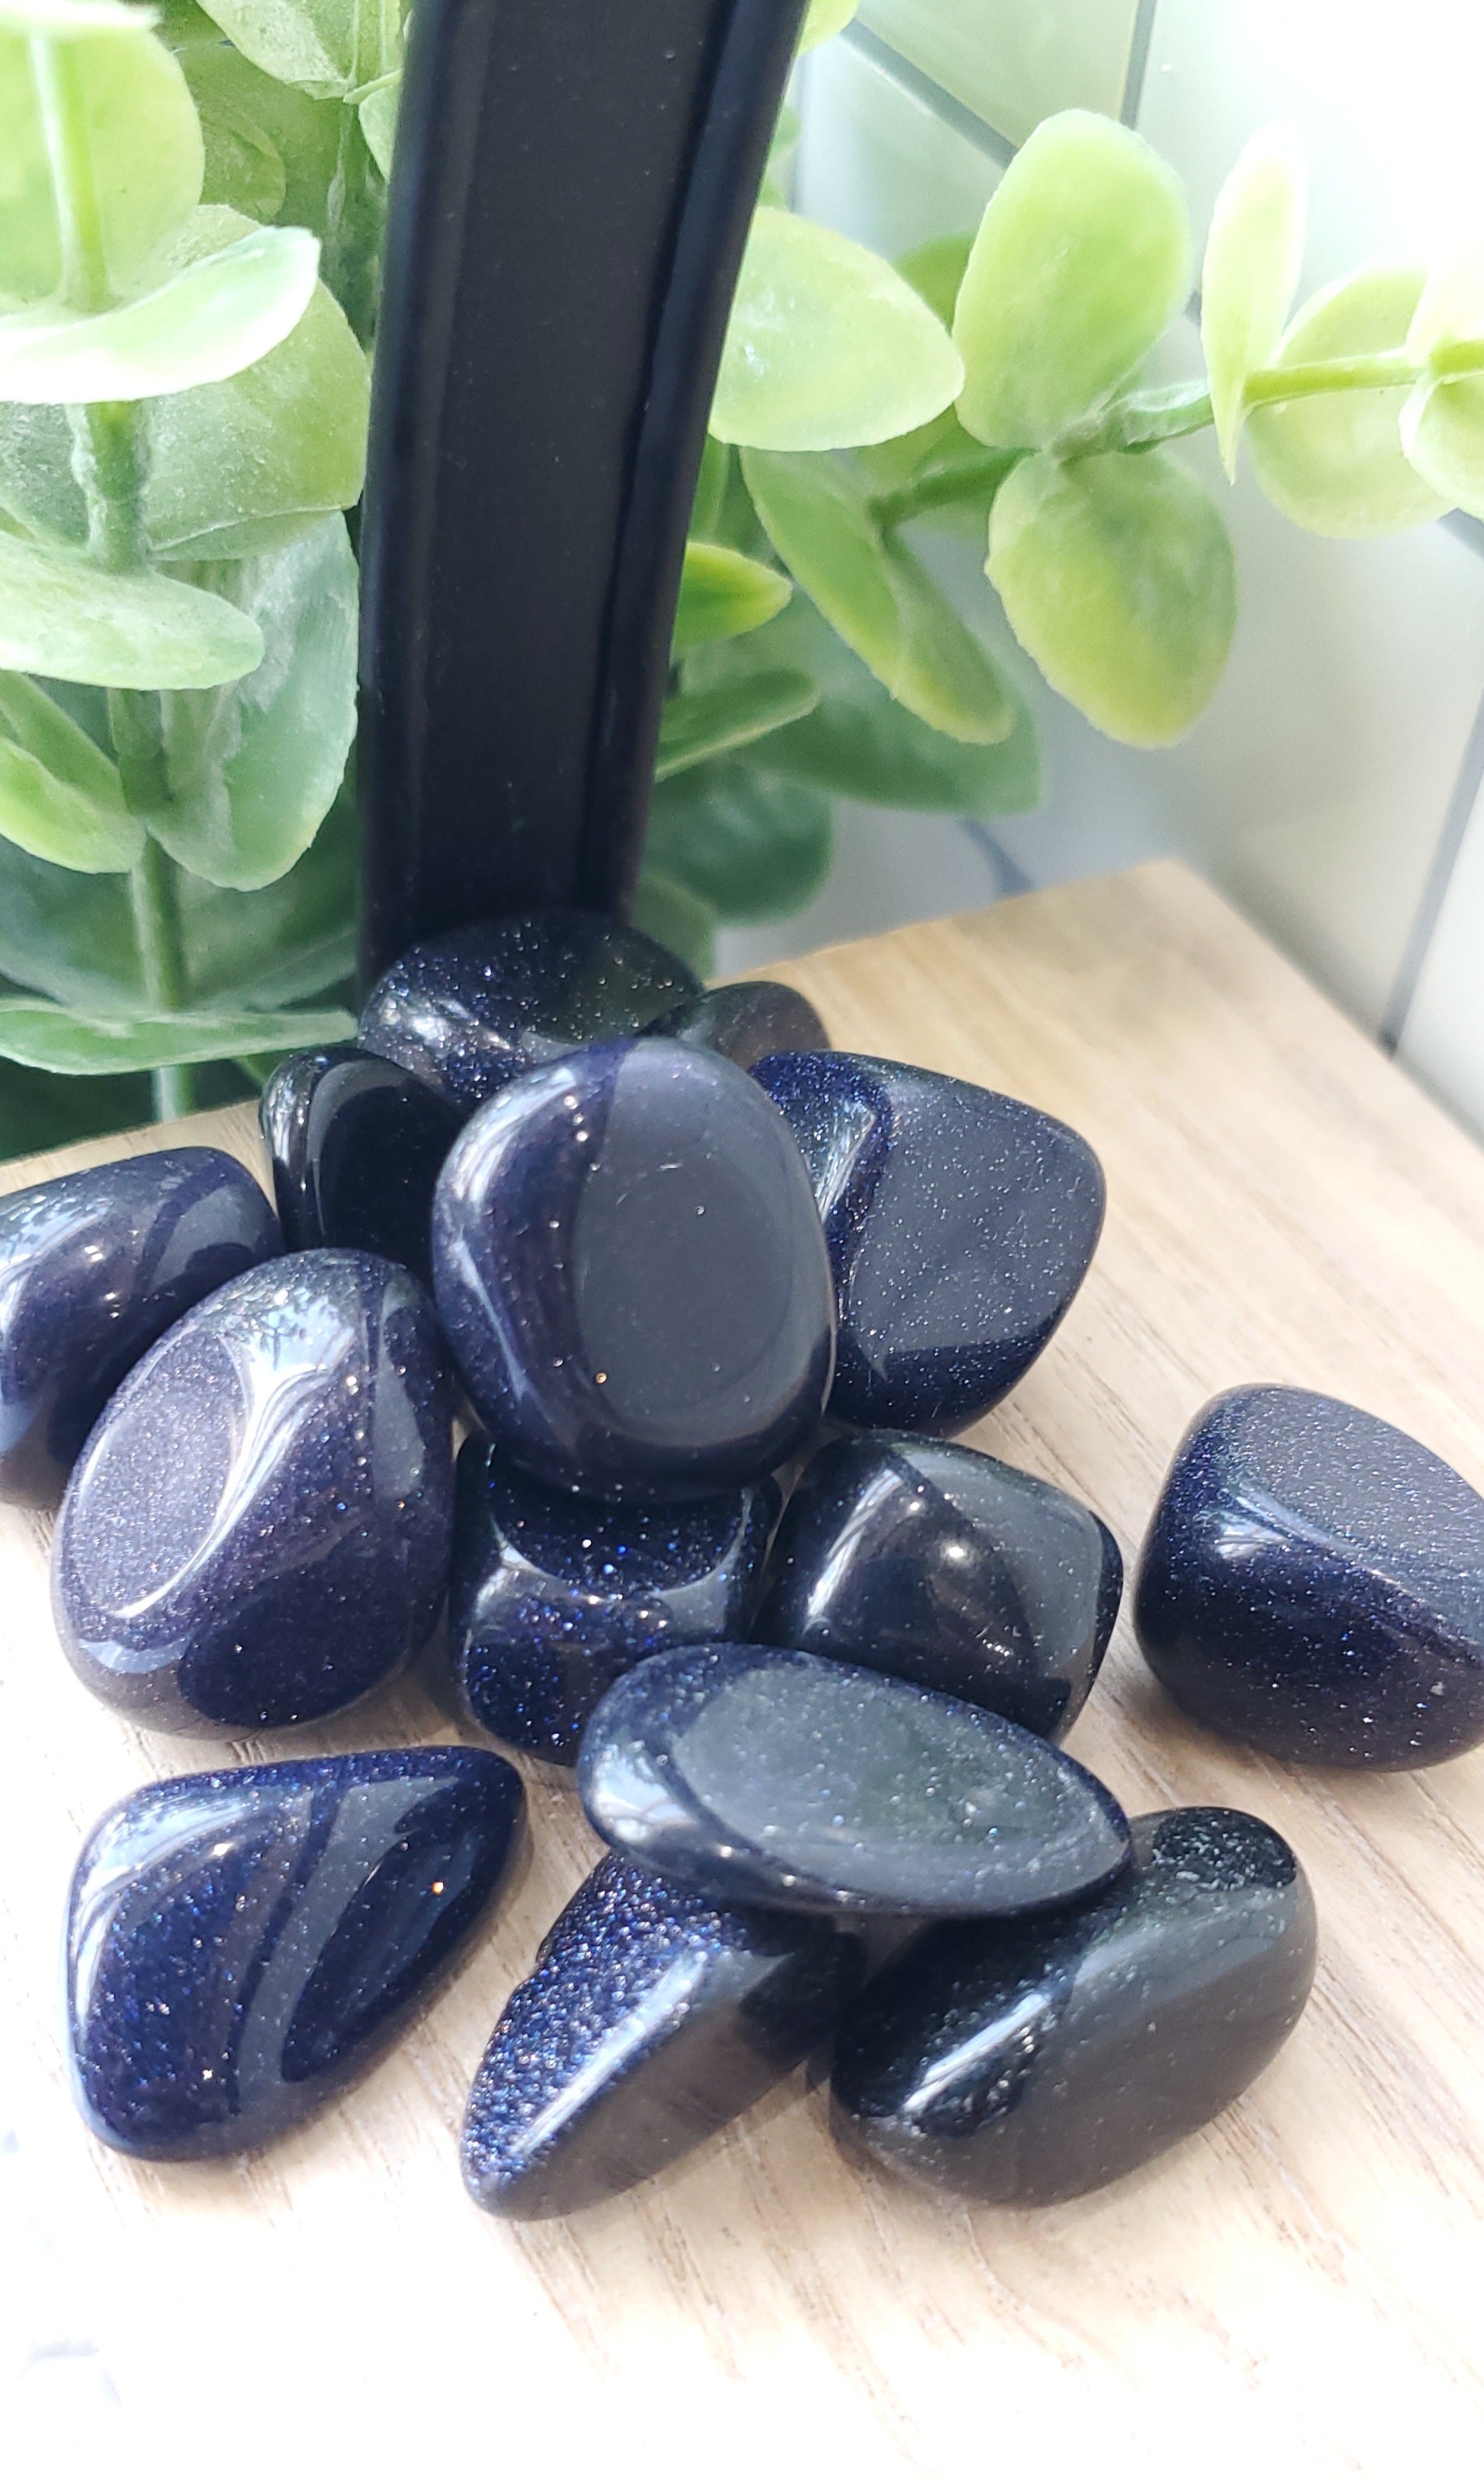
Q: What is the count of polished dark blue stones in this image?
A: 14